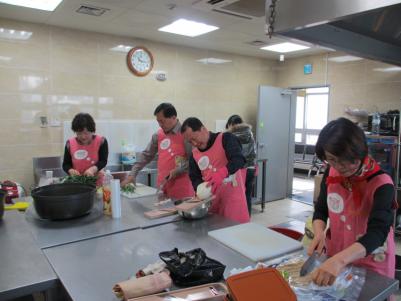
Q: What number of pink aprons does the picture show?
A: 4